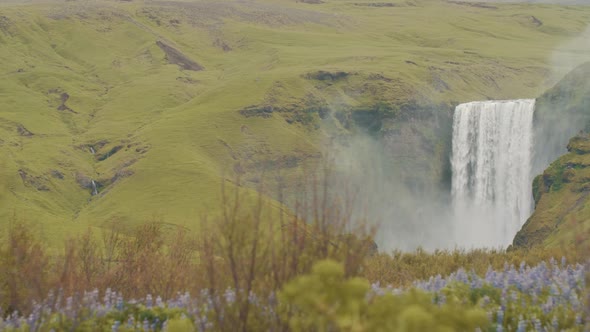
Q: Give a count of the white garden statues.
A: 0